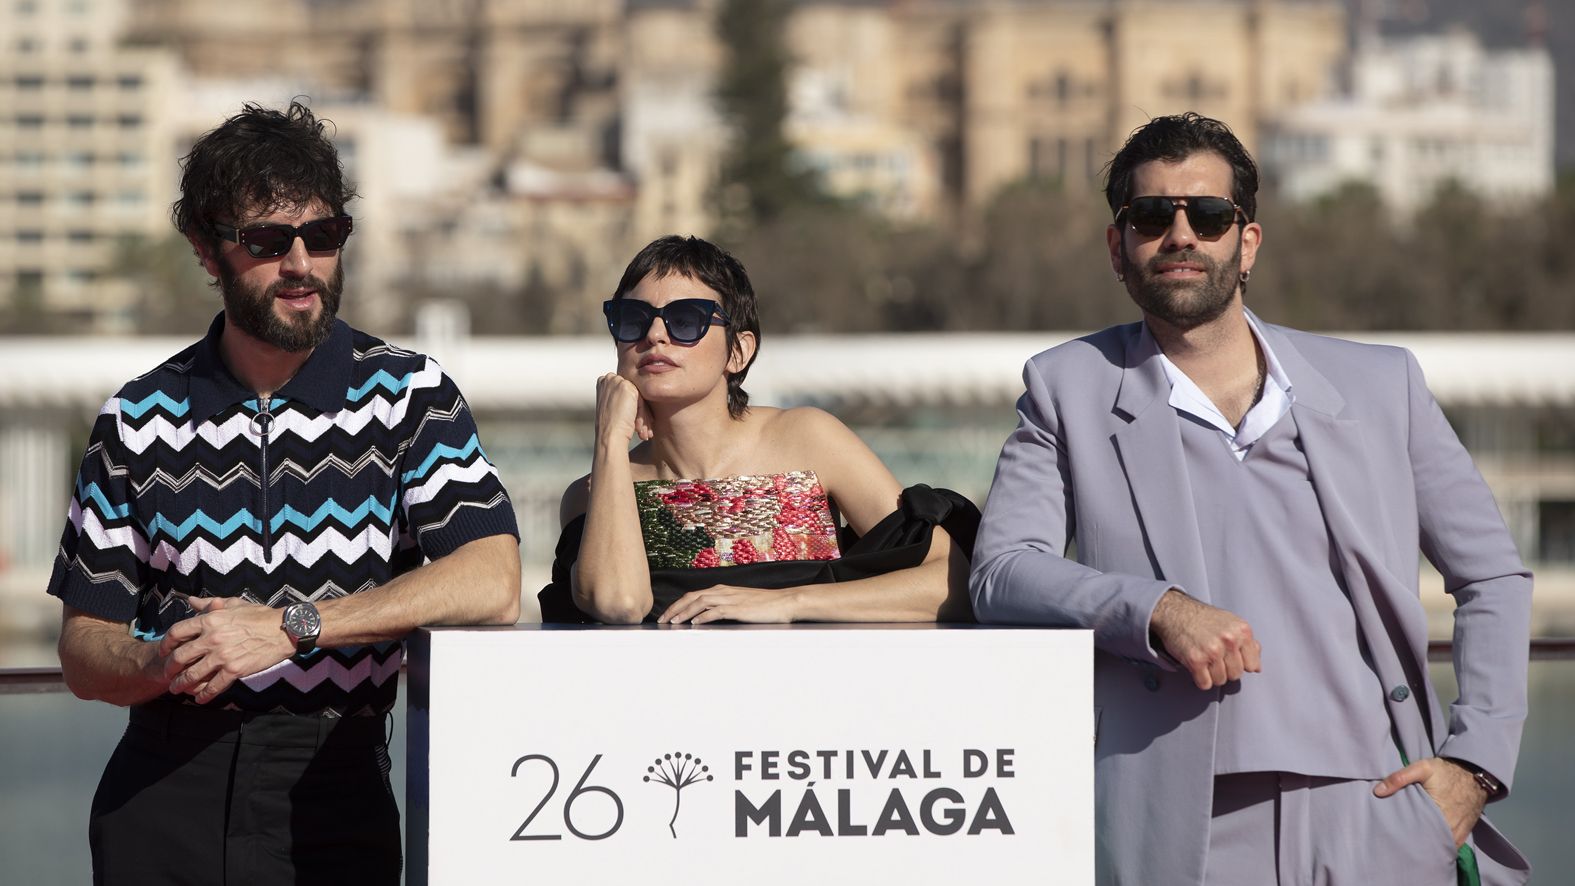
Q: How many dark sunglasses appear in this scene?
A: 3